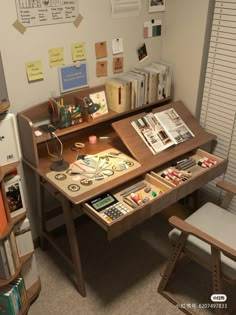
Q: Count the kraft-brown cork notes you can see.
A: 3